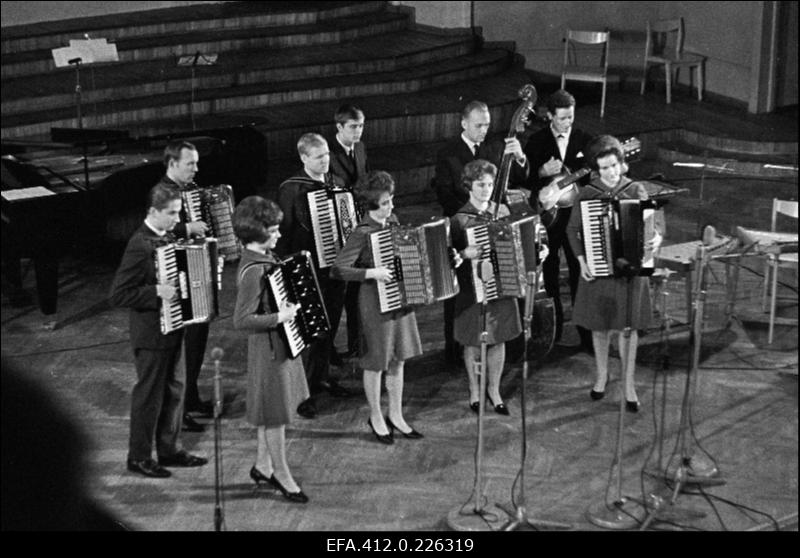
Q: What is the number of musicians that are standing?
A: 10